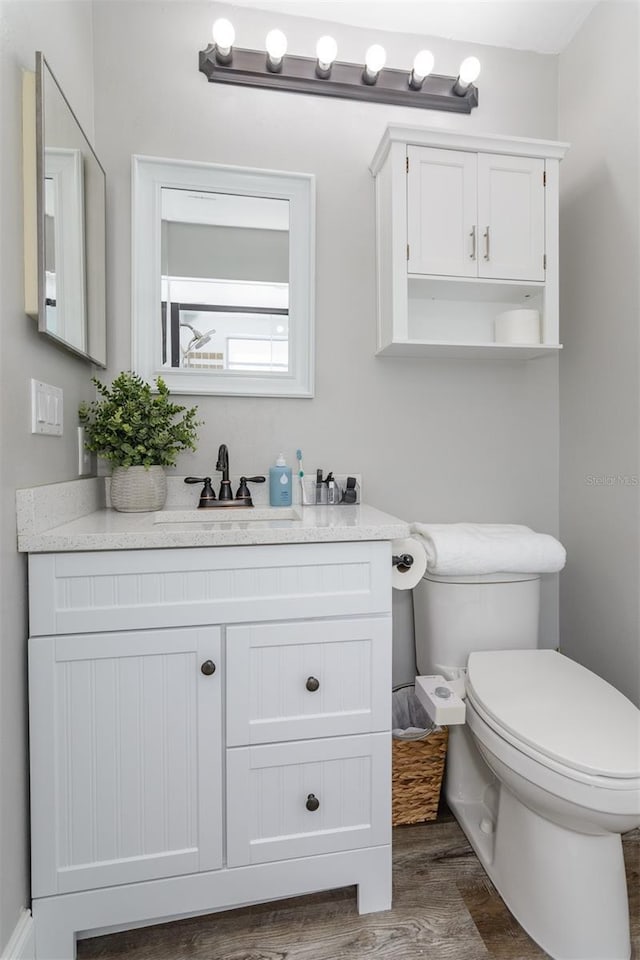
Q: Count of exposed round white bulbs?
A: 6